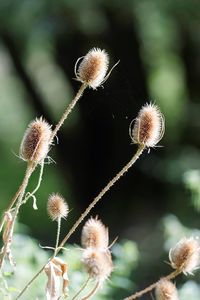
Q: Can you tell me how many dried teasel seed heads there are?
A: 8